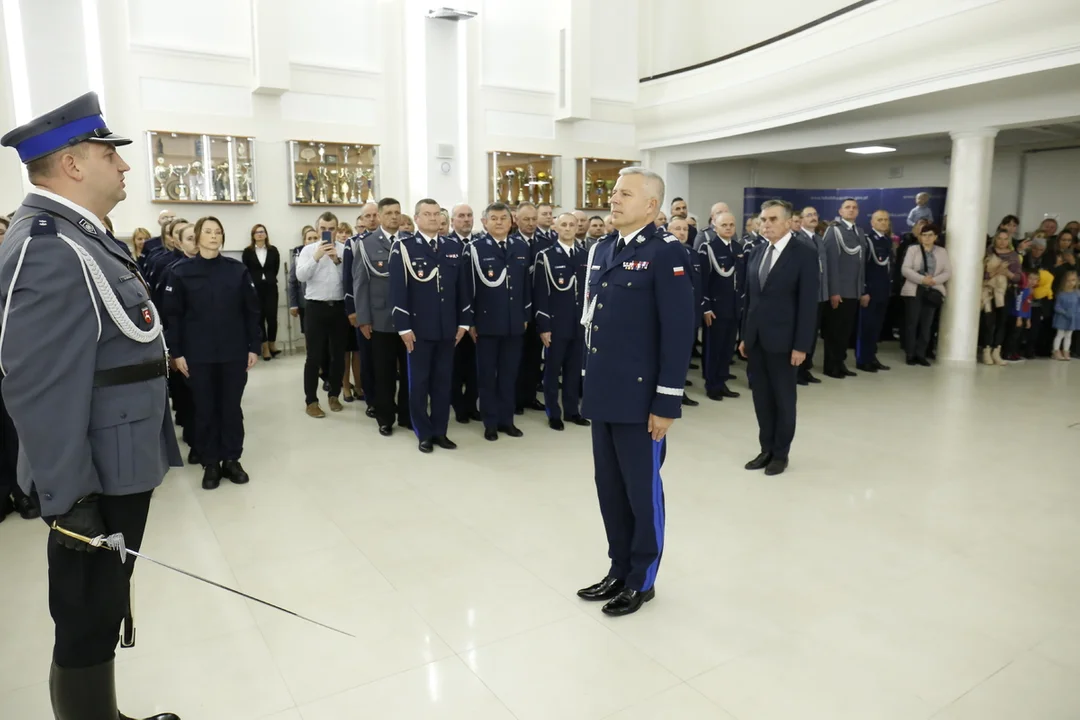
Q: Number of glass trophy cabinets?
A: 4